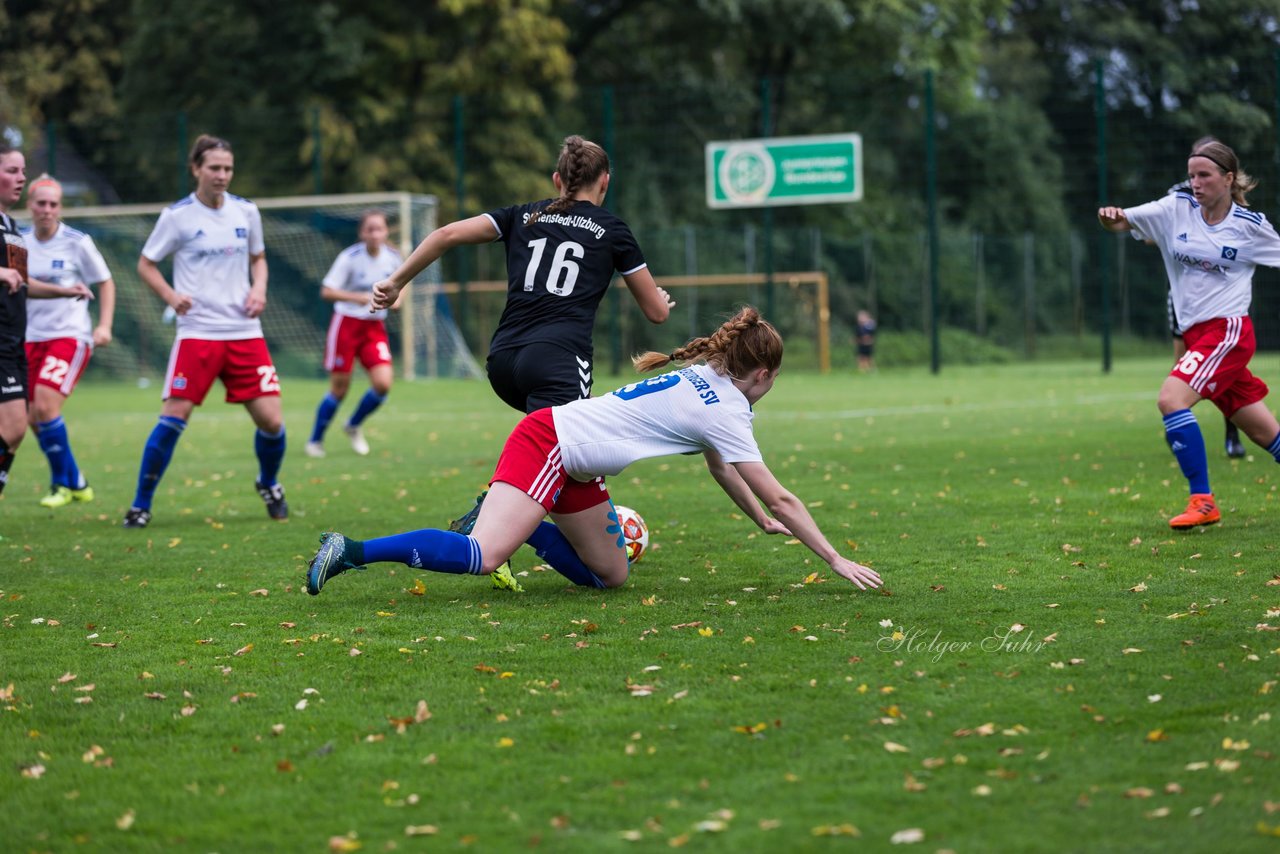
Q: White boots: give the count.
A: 2